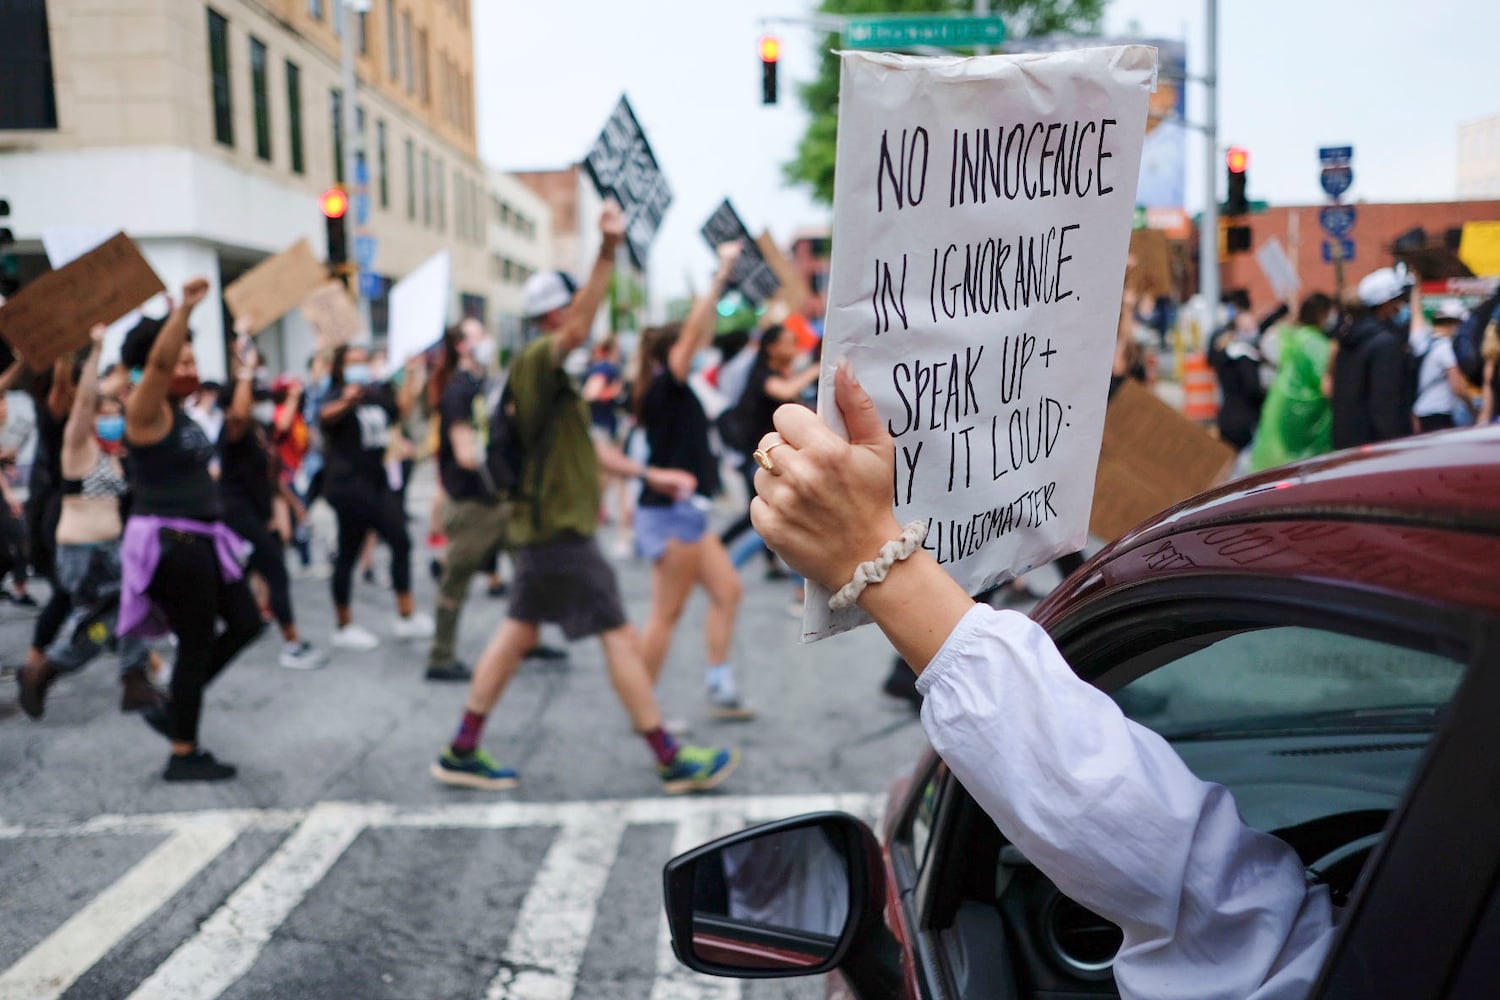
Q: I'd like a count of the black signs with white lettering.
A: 2